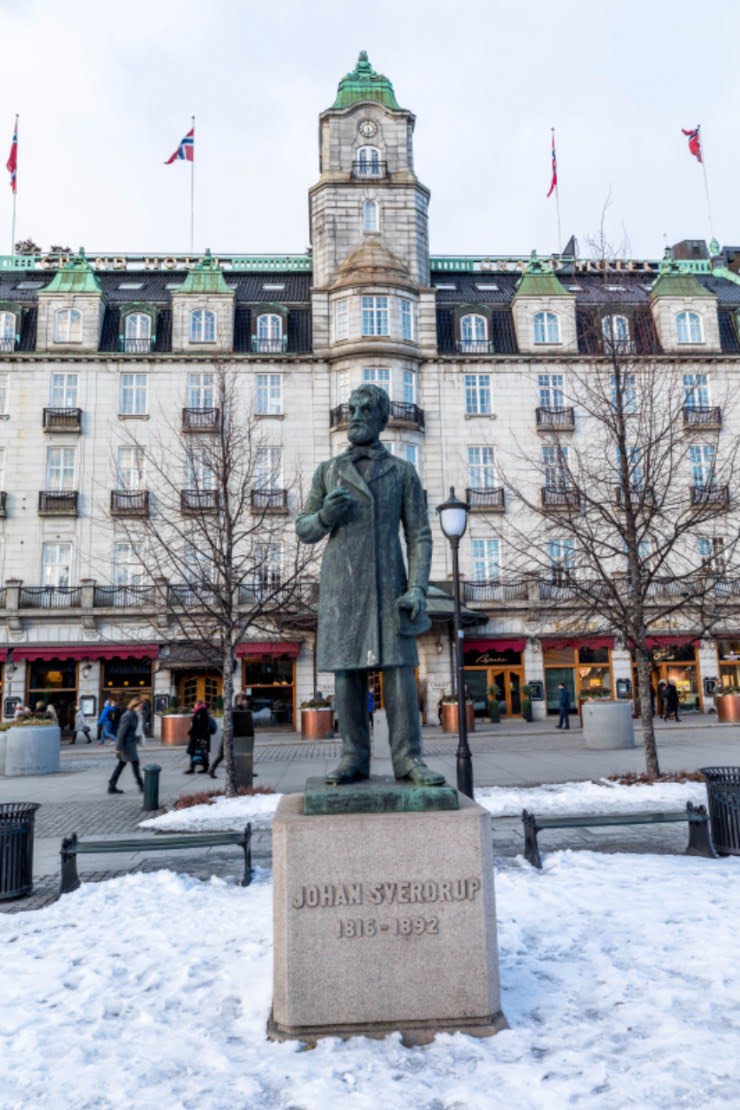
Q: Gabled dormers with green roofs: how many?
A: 4